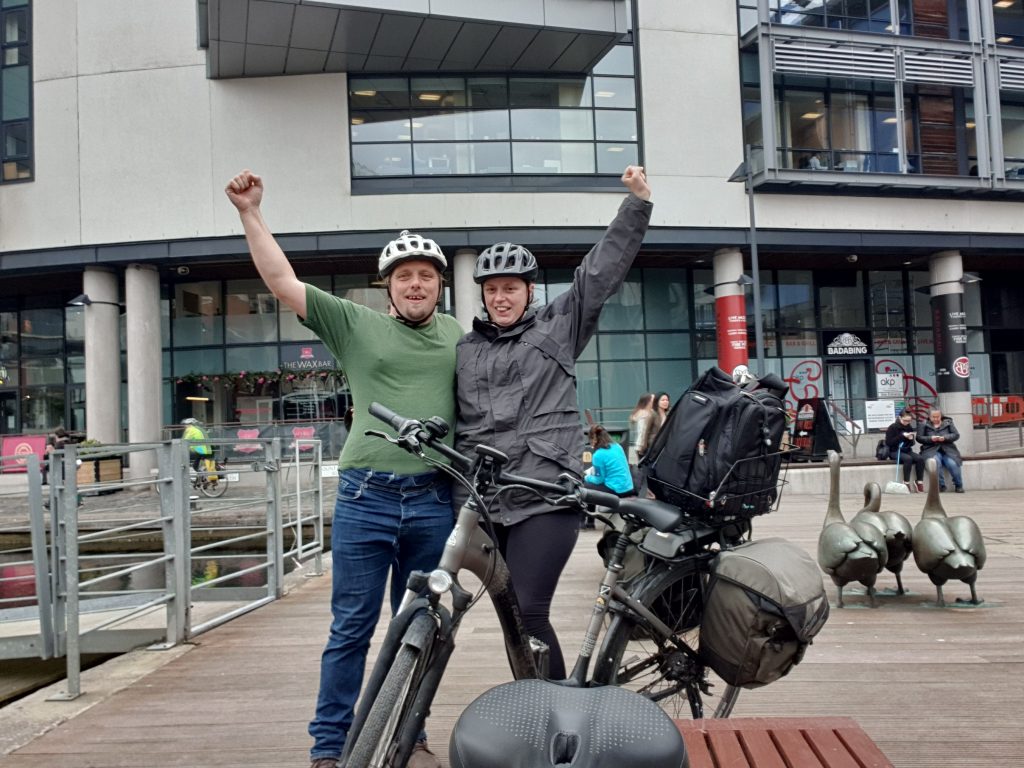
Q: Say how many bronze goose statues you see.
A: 3